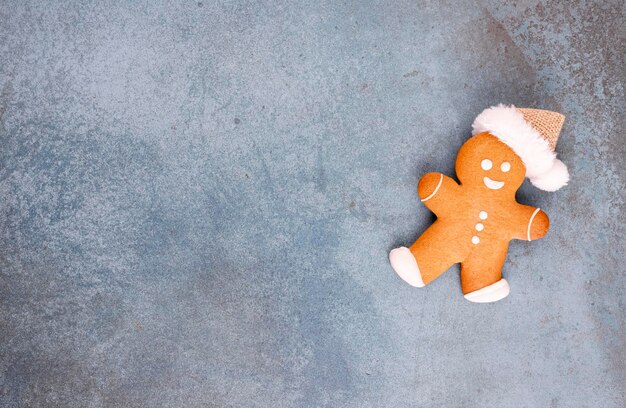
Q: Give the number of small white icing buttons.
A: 3